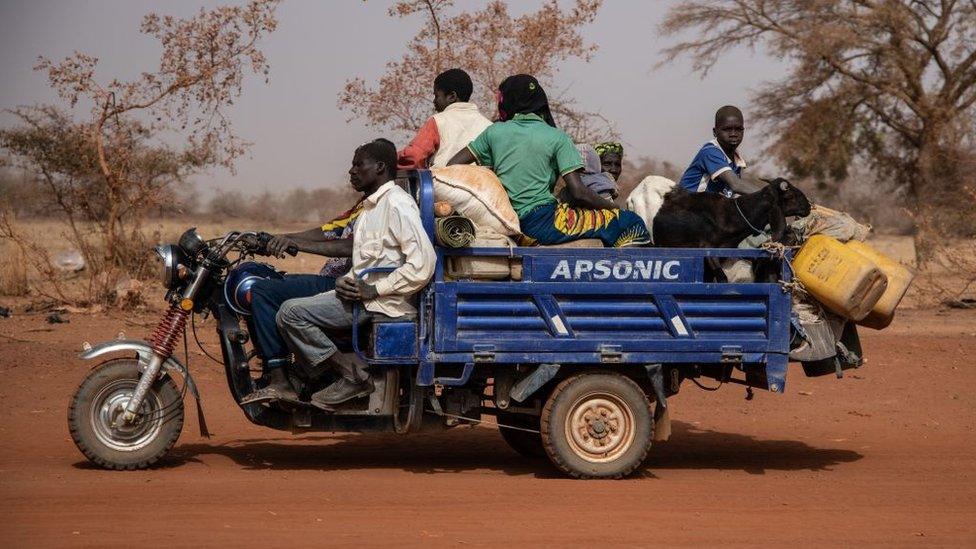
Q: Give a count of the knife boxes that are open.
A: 0